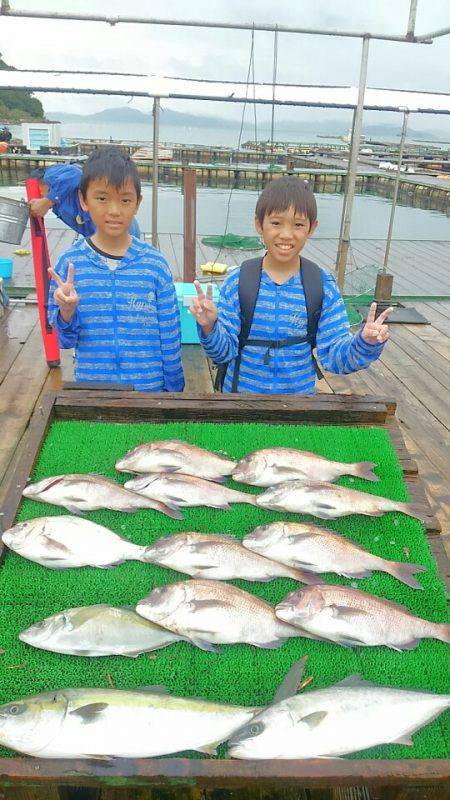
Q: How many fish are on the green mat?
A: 13